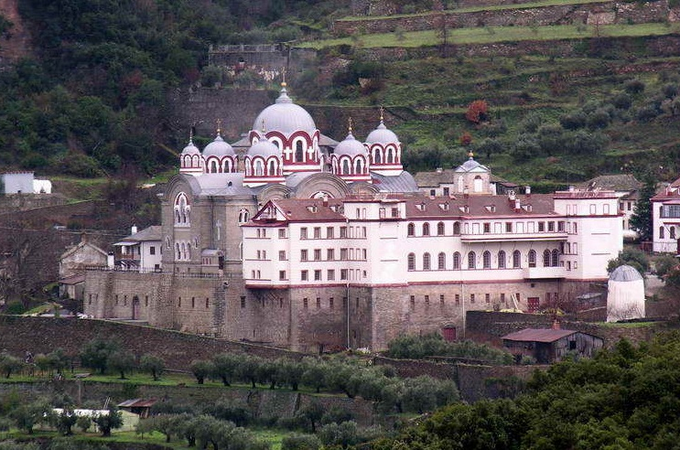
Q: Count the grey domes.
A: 8